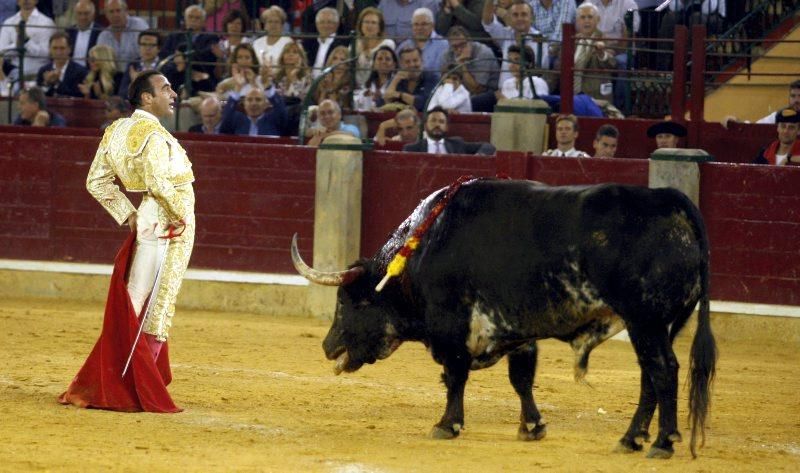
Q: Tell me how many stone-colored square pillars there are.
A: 3